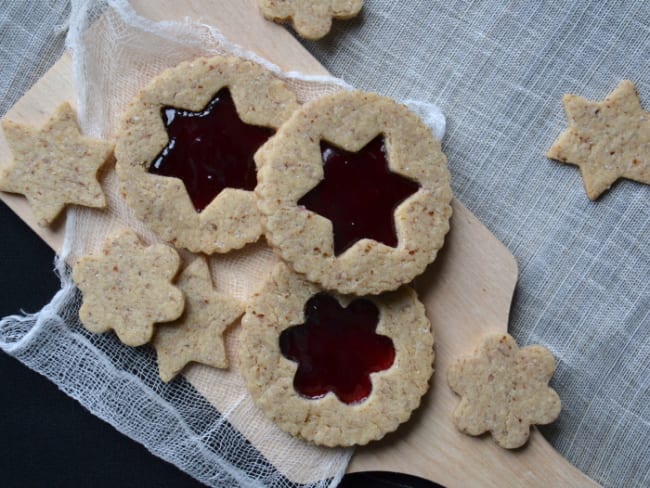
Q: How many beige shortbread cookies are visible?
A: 9